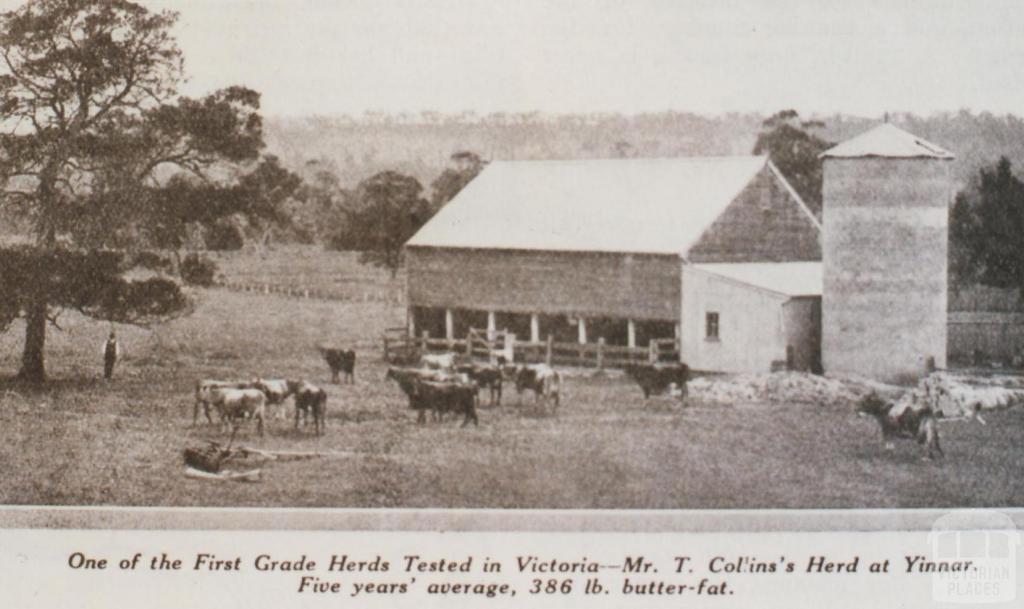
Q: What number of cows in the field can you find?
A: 12